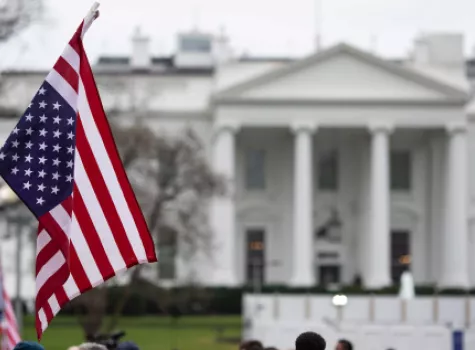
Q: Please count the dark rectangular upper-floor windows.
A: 3